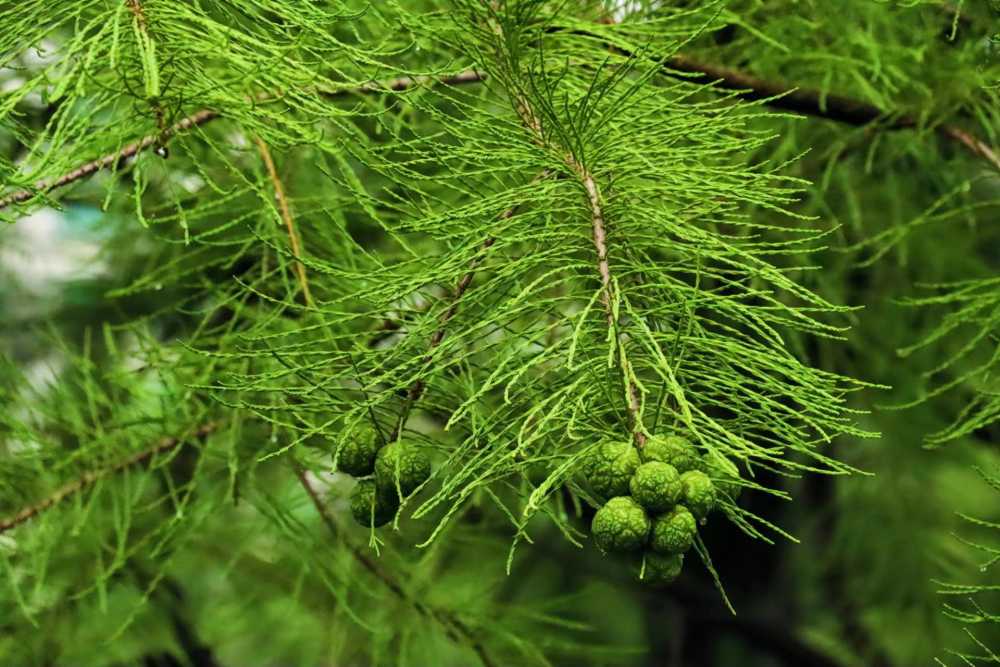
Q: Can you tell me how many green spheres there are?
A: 11